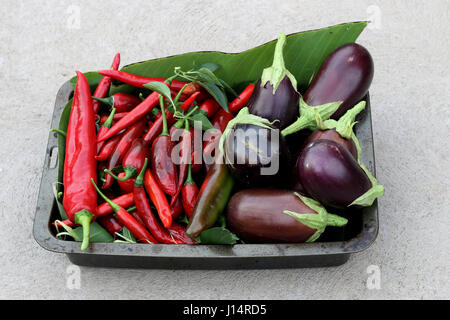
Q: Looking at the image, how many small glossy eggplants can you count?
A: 6